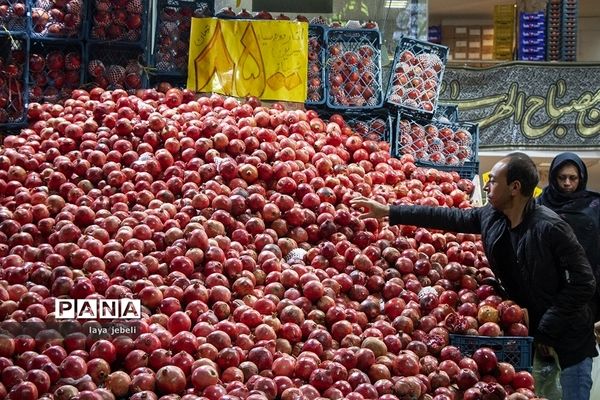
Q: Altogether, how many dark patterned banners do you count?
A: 1